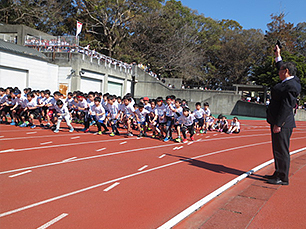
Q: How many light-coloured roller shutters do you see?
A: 3